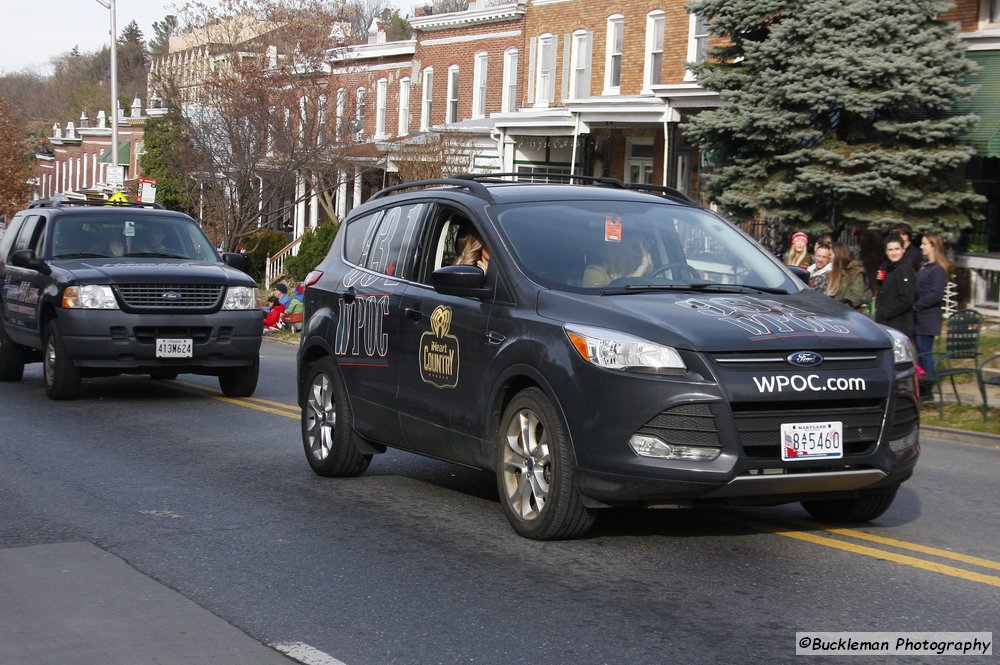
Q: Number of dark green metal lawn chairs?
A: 2